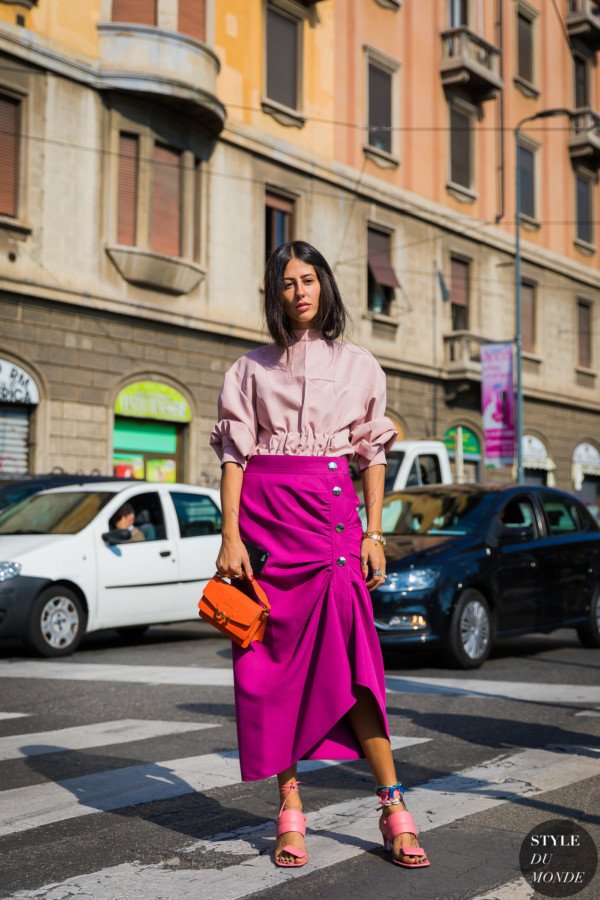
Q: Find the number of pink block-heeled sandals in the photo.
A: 2